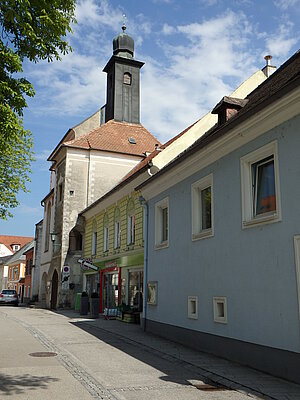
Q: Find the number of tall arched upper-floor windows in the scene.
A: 4